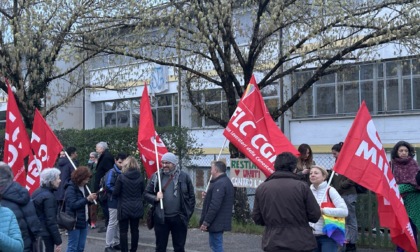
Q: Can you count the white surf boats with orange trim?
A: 0